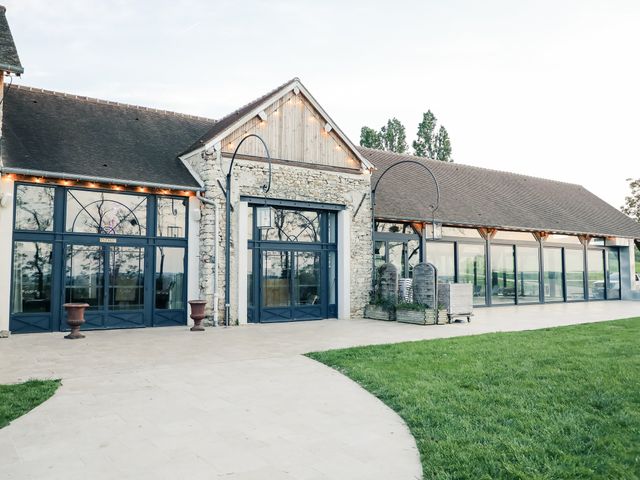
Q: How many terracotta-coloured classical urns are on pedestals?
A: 2